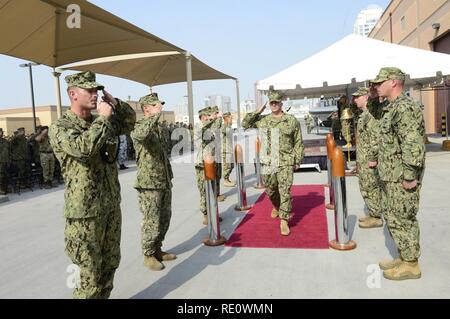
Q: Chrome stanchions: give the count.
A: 6